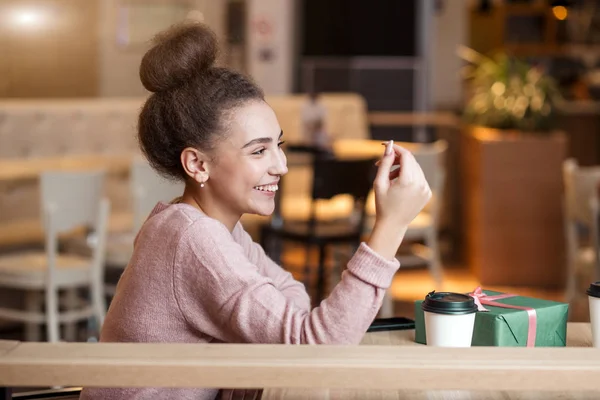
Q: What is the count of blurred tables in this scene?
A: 2